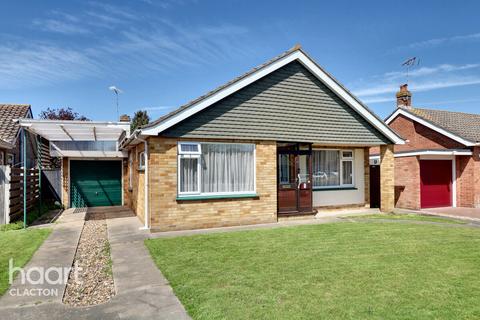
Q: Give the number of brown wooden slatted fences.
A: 1